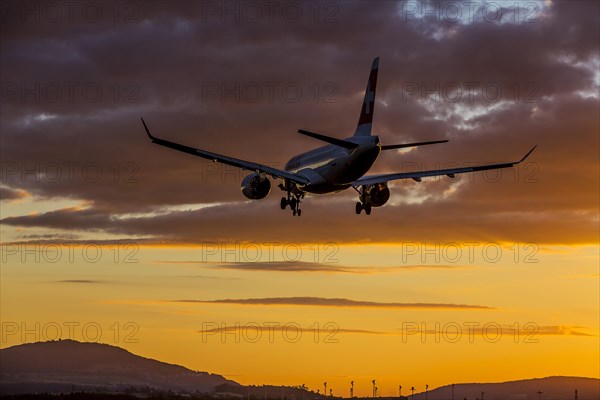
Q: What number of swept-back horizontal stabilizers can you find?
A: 2